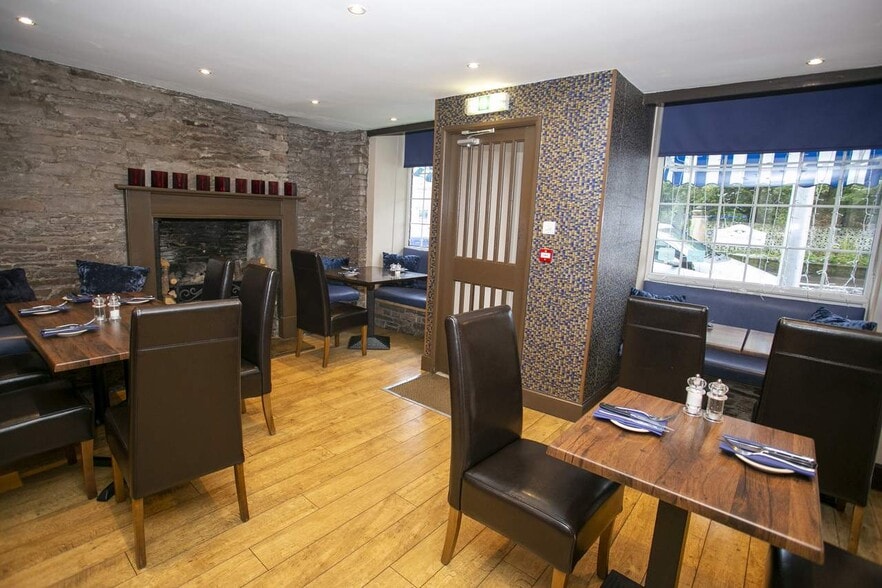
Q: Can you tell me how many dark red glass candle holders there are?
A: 9